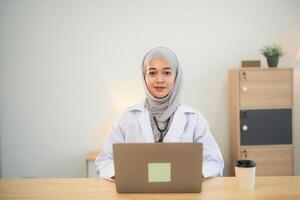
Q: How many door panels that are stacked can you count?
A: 3